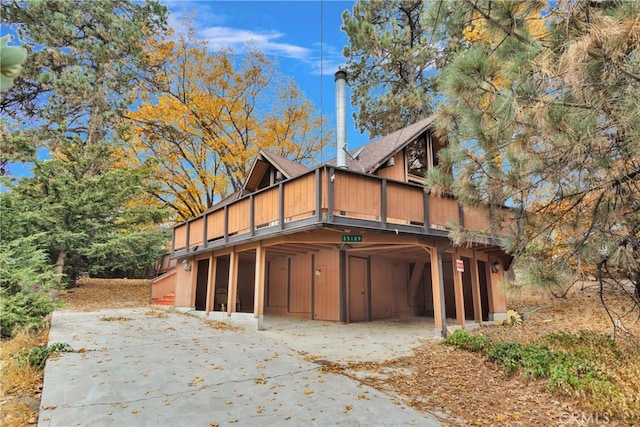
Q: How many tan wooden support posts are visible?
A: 6